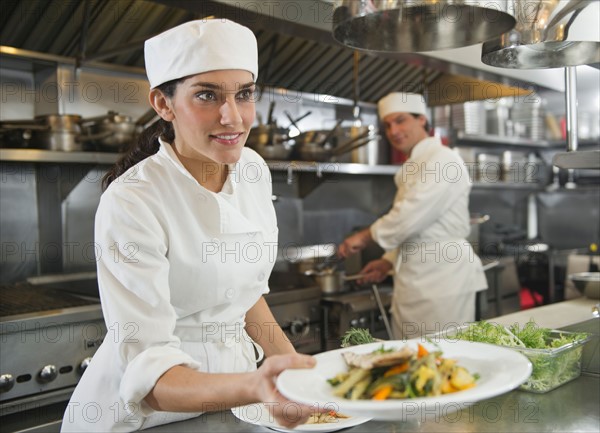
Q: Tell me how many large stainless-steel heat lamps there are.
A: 2